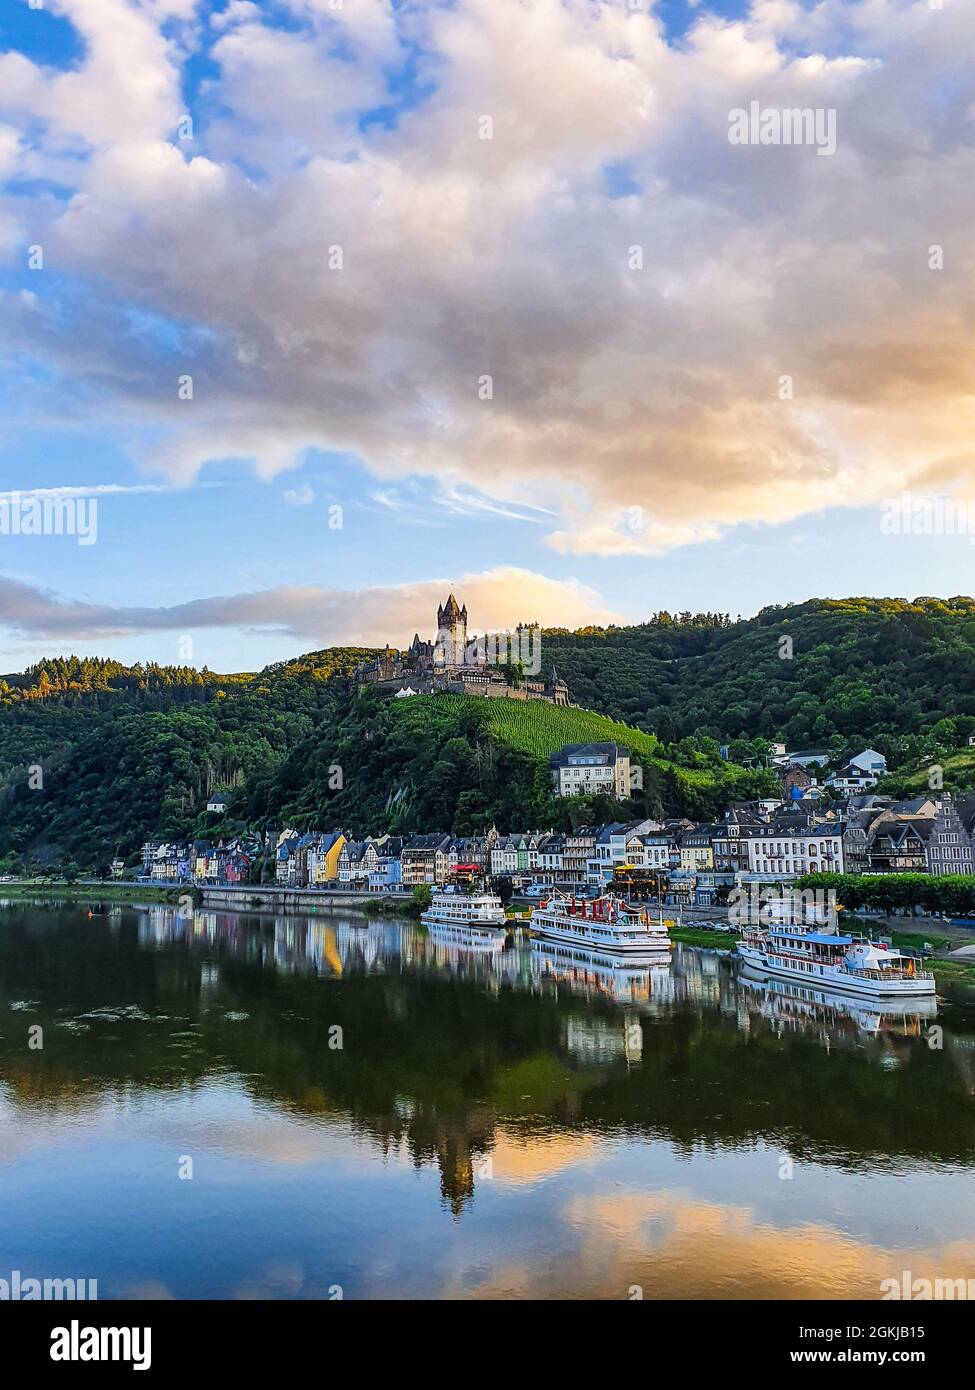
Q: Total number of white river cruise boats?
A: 3